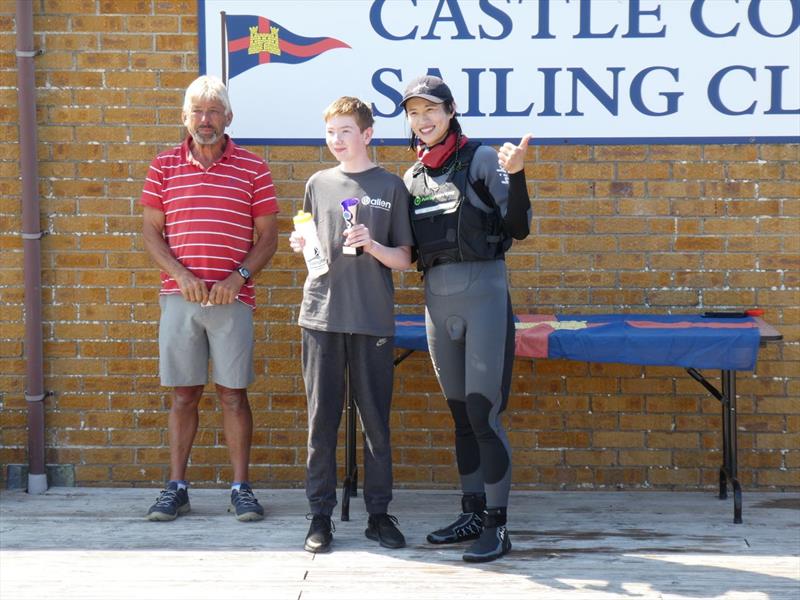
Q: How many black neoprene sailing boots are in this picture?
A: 2